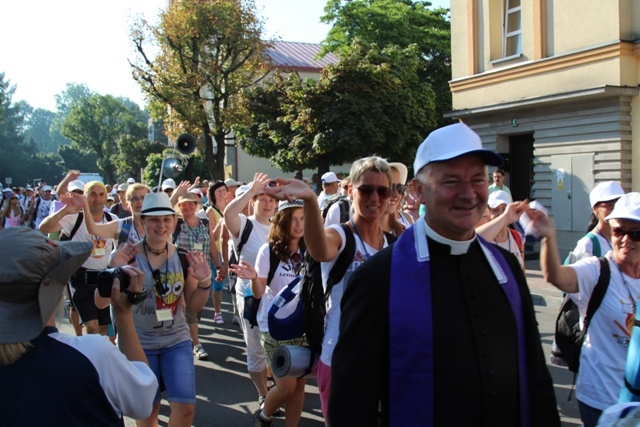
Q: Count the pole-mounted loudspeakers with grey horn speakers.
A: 2